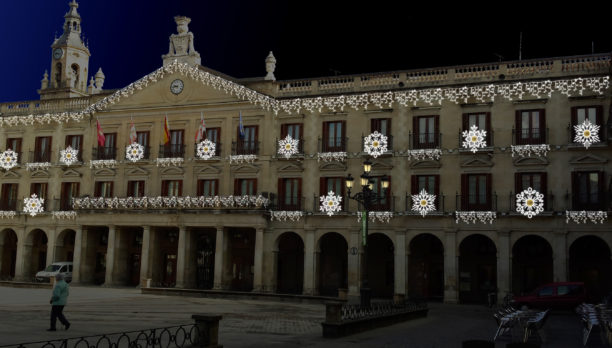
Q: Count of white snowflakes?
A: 12